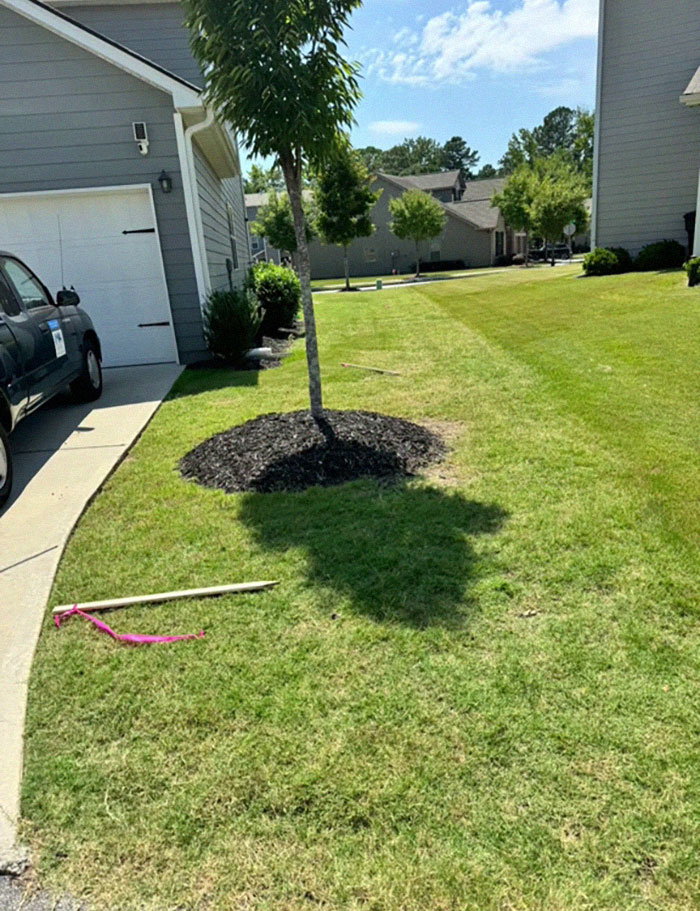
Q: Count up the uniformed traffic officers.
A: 0